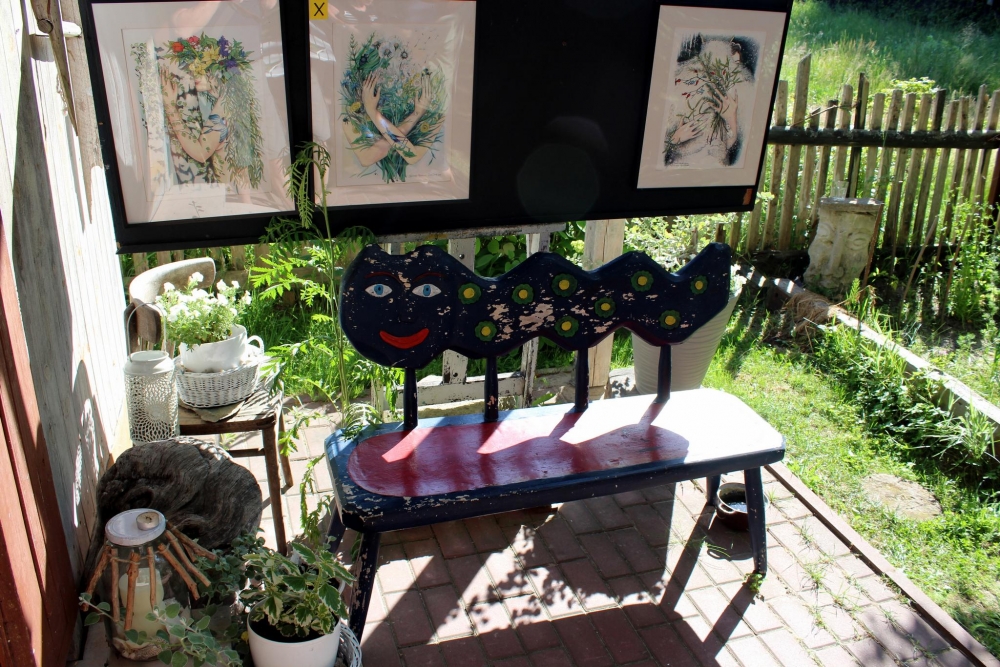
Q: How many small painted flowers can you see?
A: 9